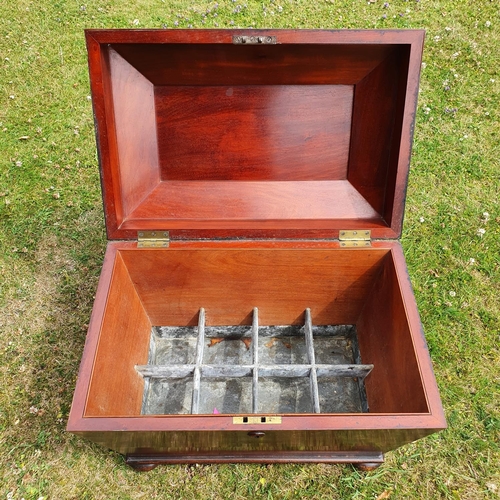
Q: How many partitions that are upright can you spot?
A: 3